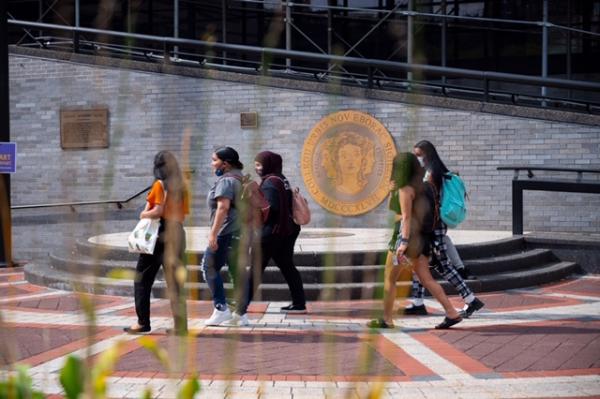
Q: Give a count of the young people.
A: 5